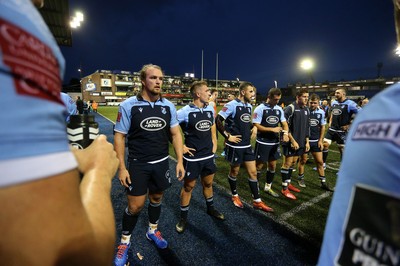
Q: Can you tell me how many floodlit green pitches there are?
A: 1